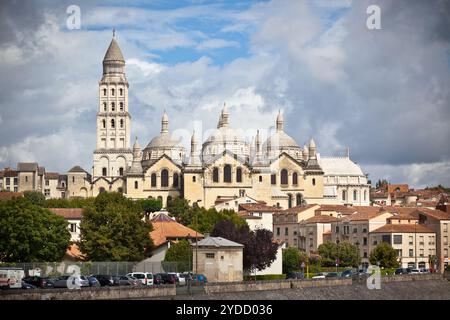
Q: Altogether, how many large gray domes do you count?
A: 3